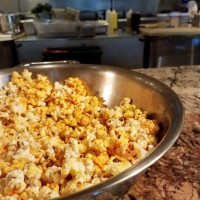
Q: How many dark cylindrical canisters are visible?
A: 1